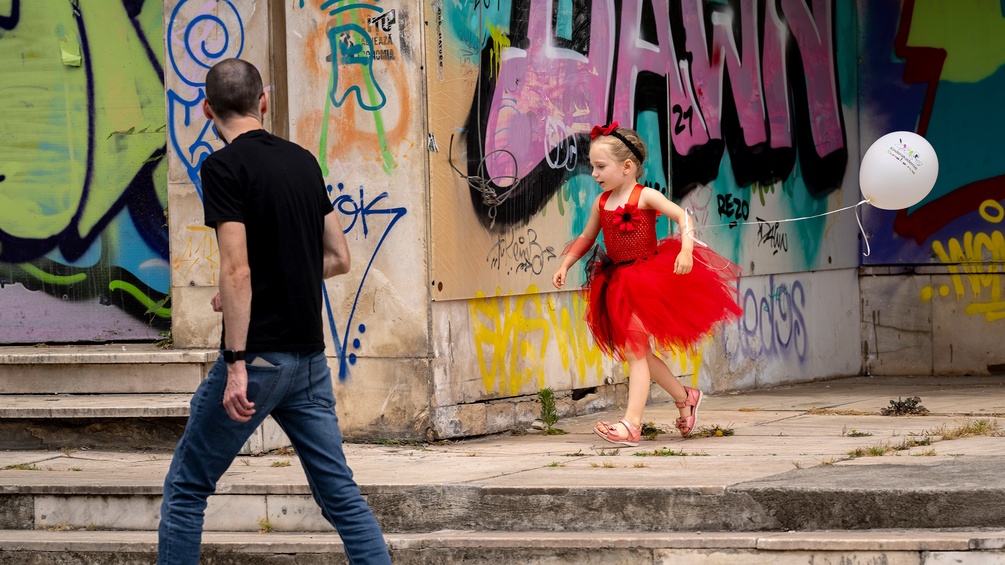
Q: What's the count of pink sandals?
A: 2